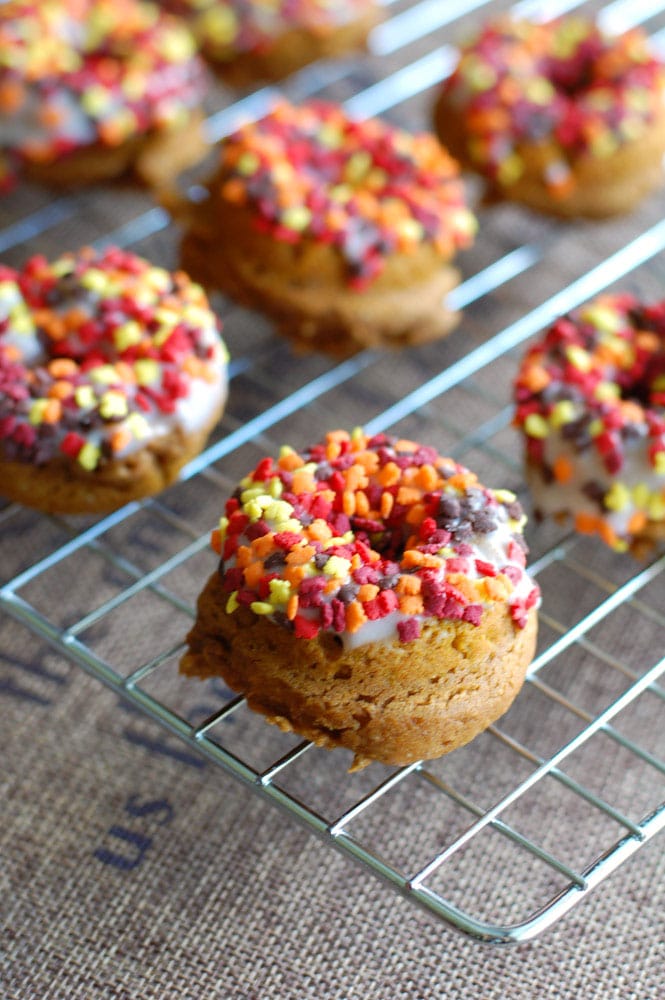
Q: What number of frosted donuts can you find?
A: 7